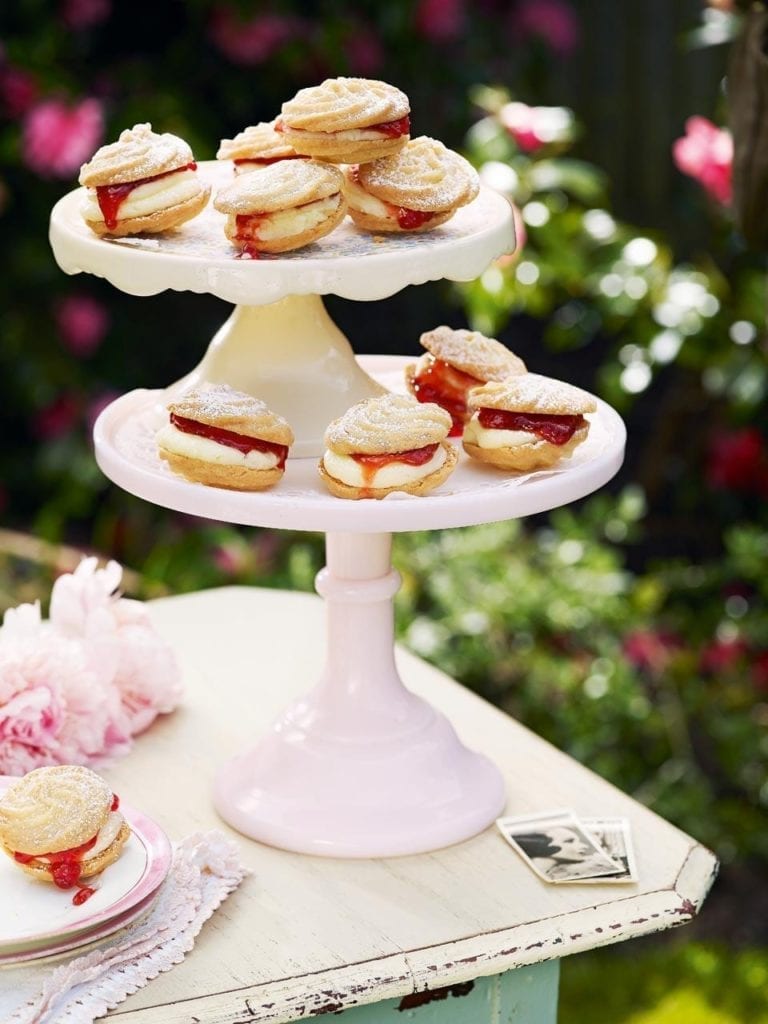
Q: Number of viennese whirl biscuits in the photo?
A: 10